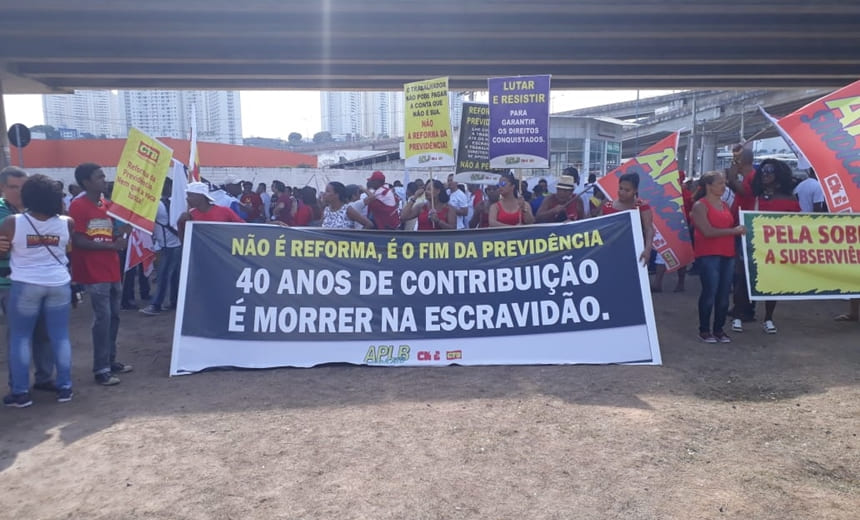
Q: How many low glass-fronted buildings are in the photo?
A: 1